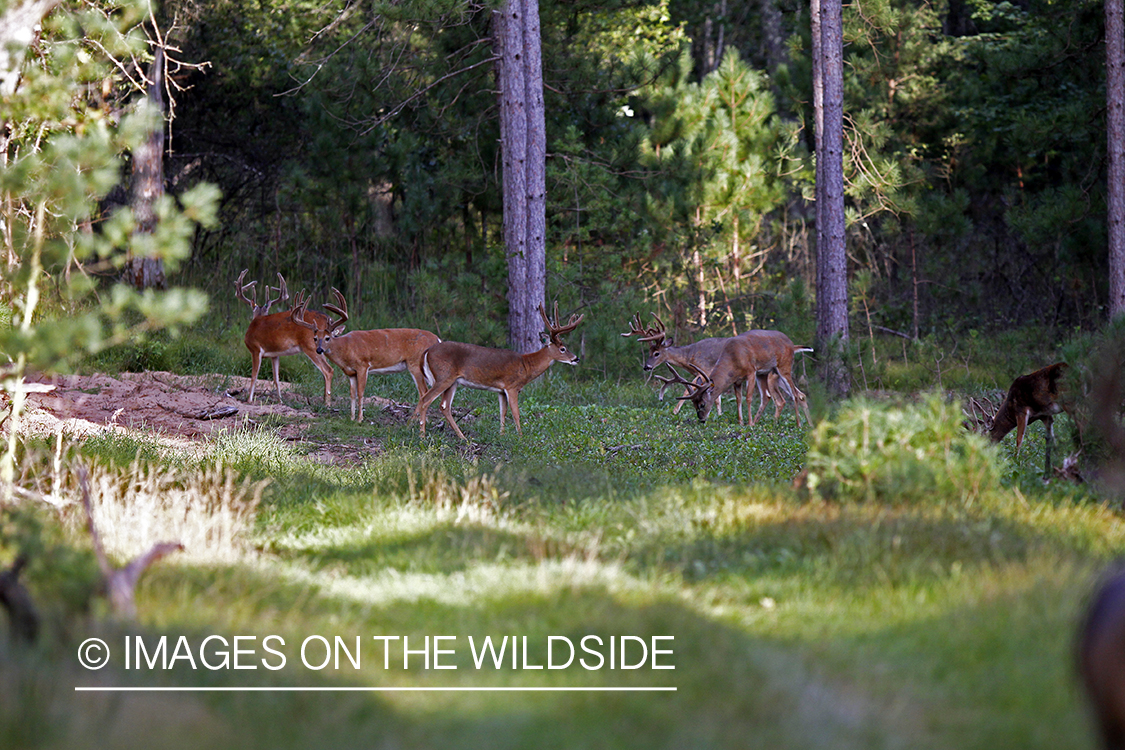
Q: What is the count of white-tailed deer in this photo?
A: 6